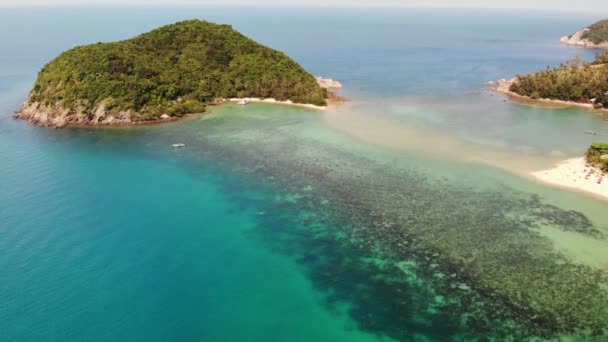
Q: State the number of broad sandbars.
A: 1